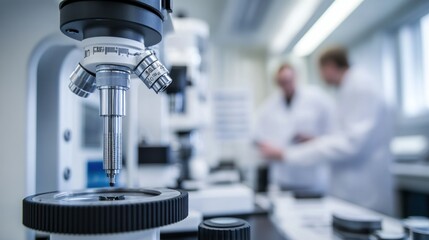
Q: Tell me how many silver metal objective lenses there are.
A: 3